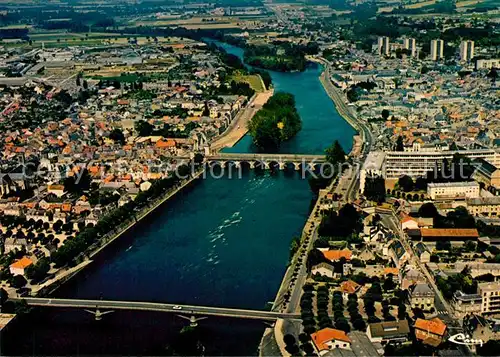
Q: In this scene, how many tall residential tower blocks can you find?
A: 4